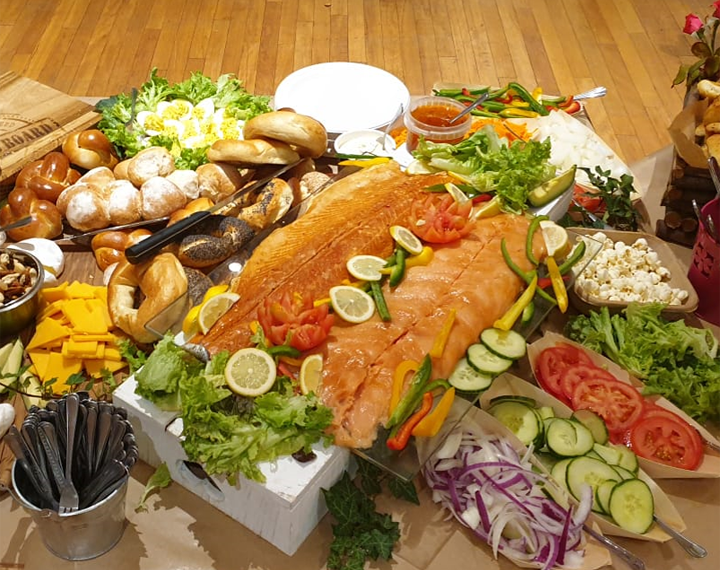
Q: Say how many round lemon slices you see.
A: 4